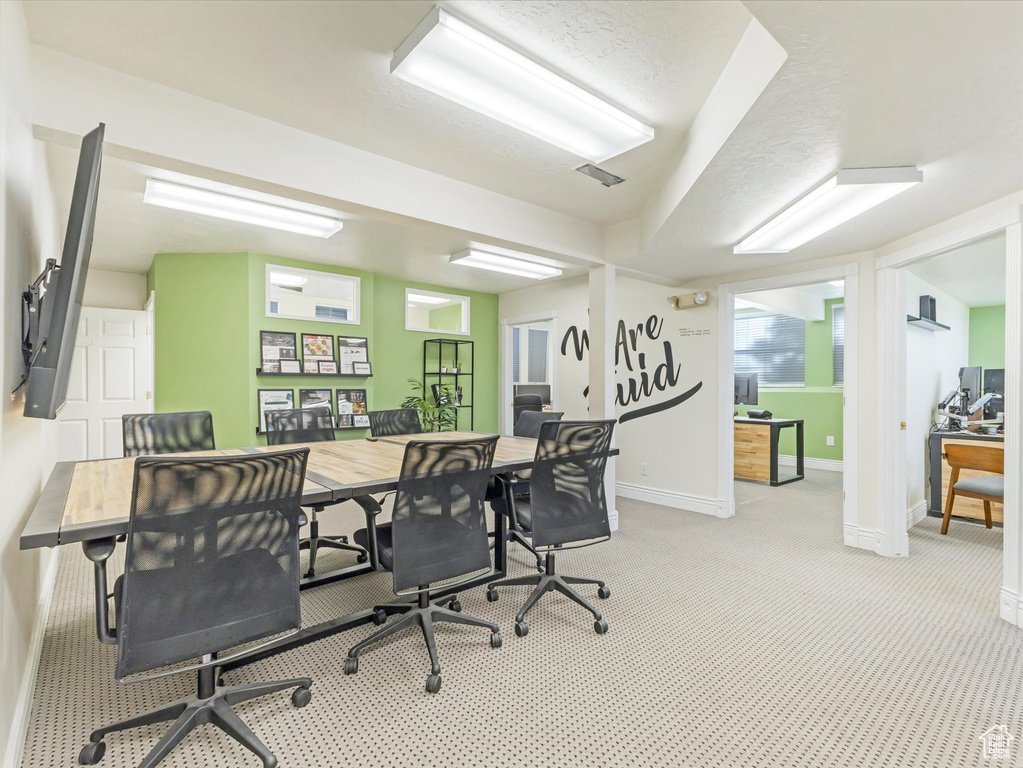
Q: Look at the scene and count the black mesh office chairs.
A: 7